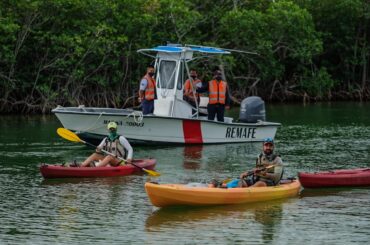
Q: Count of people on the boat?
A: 3